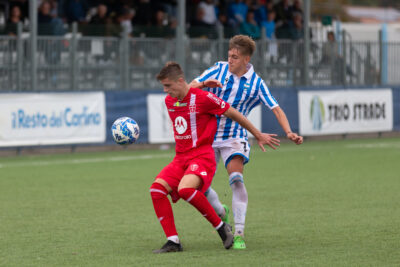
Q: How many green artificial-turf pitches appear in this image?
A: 1